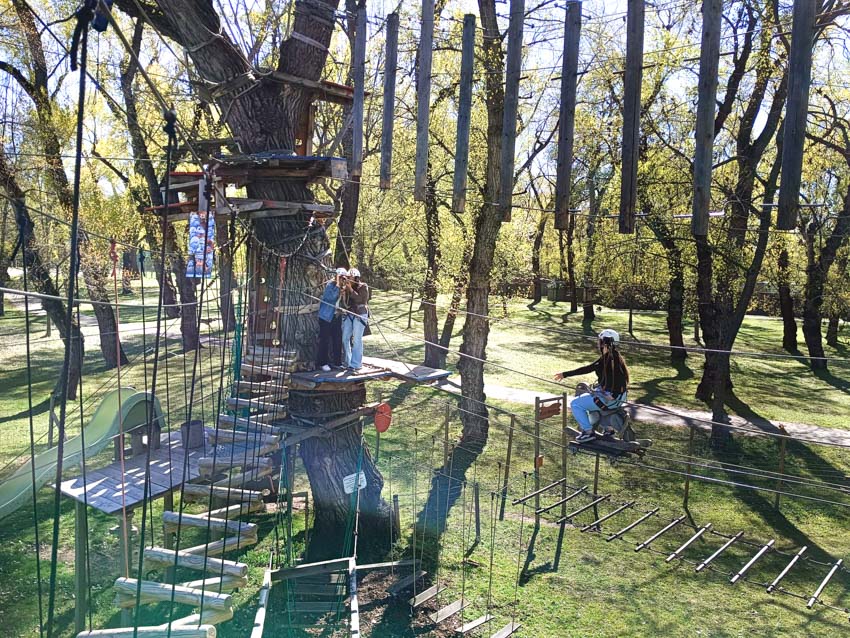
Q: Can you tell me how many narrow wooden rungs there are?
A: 11